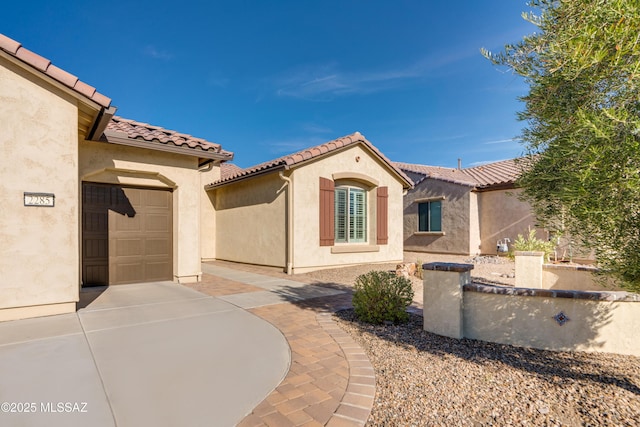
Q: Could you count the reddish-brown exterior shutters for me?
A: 2